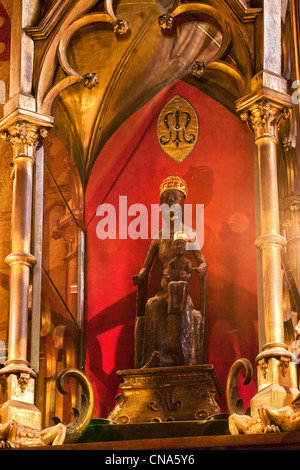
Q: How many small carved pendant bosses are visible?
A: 4